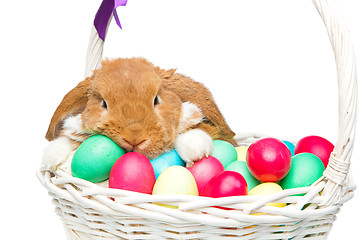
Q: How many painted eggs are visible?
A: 14